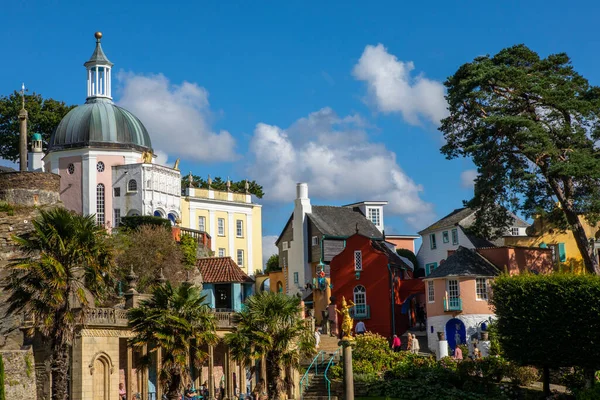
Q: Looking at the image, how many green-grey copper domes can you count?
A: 1